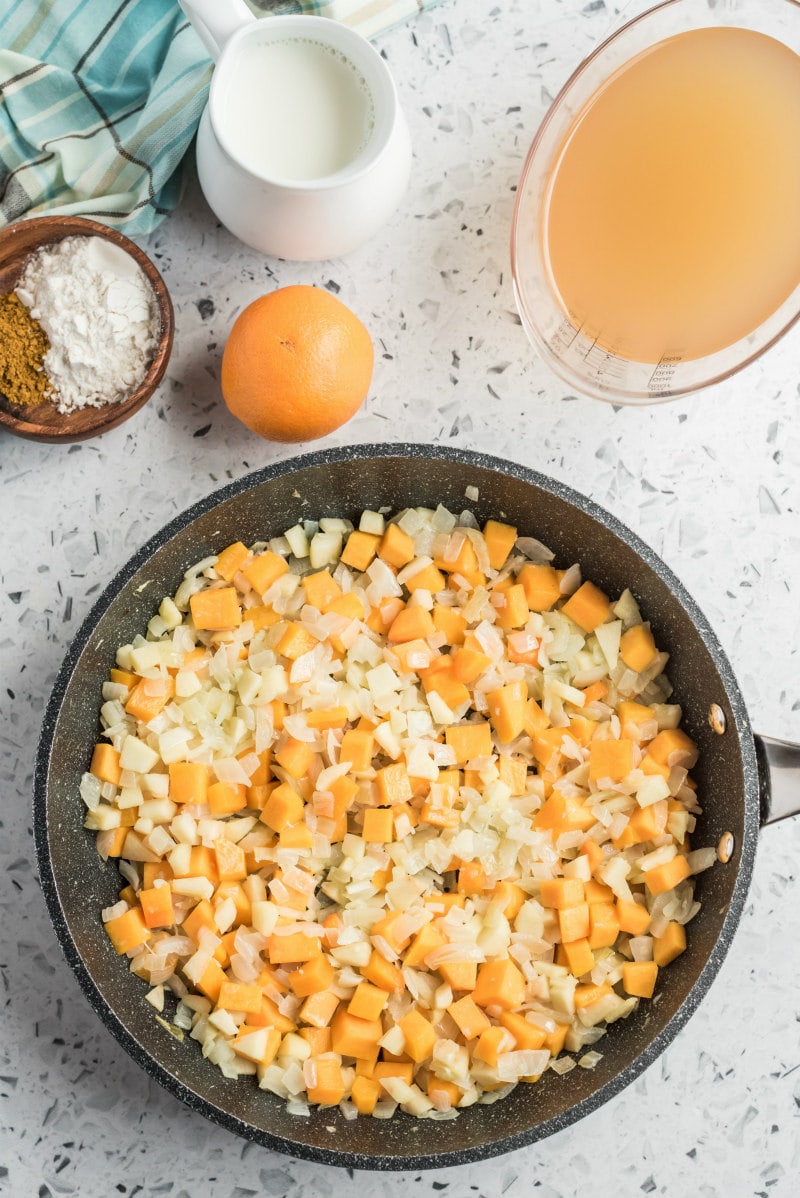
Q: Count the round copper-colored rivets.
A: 2